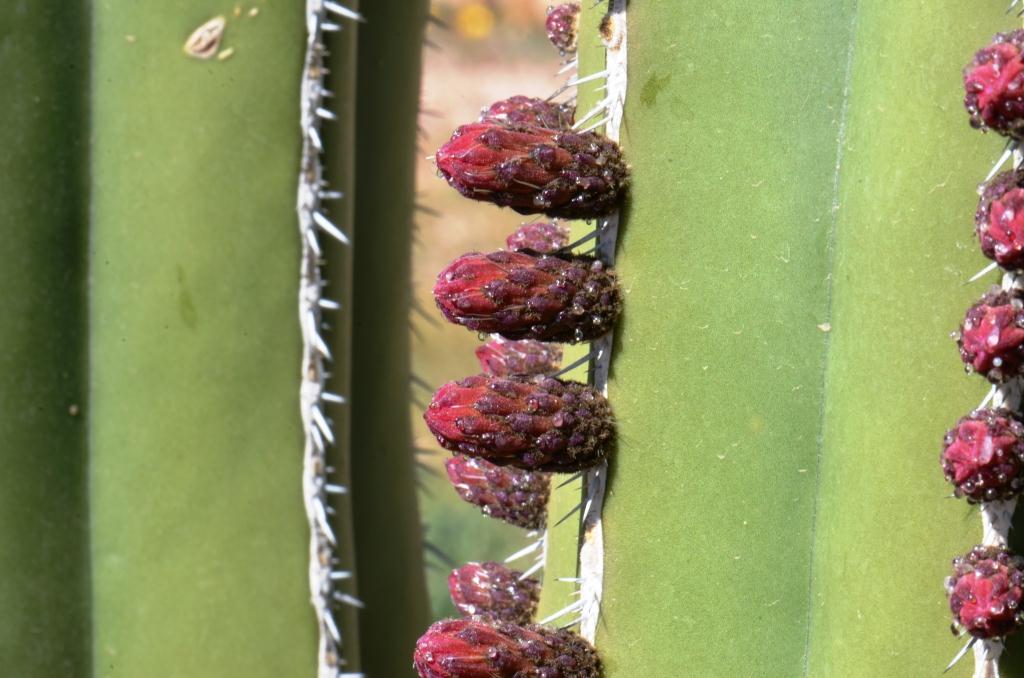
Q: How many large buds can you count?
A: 4